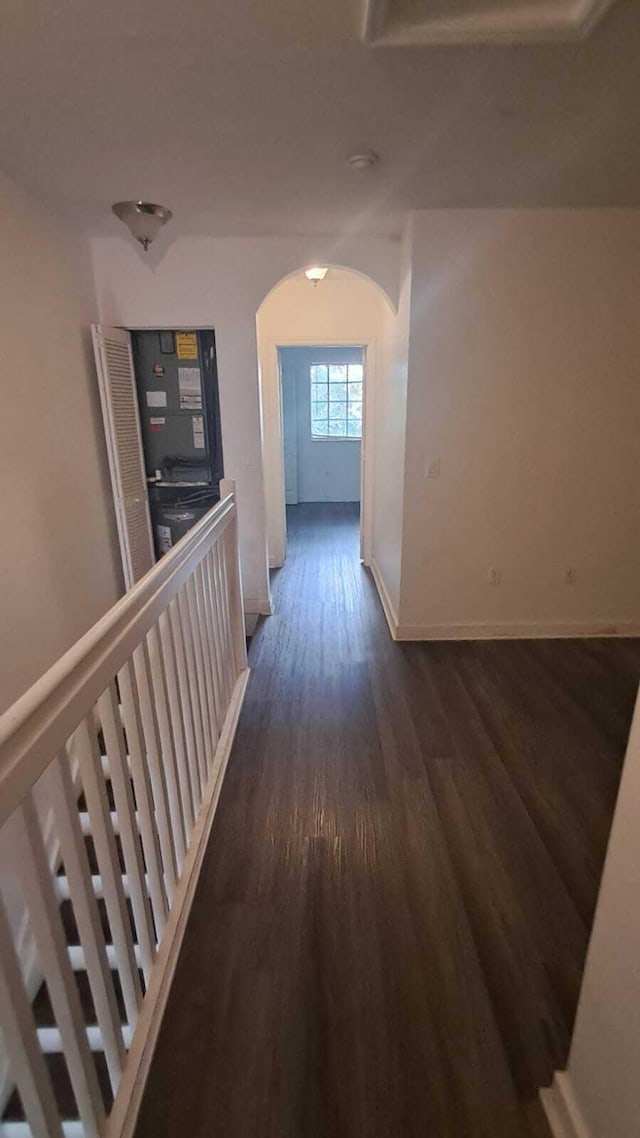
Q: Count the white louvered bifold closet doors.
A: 1